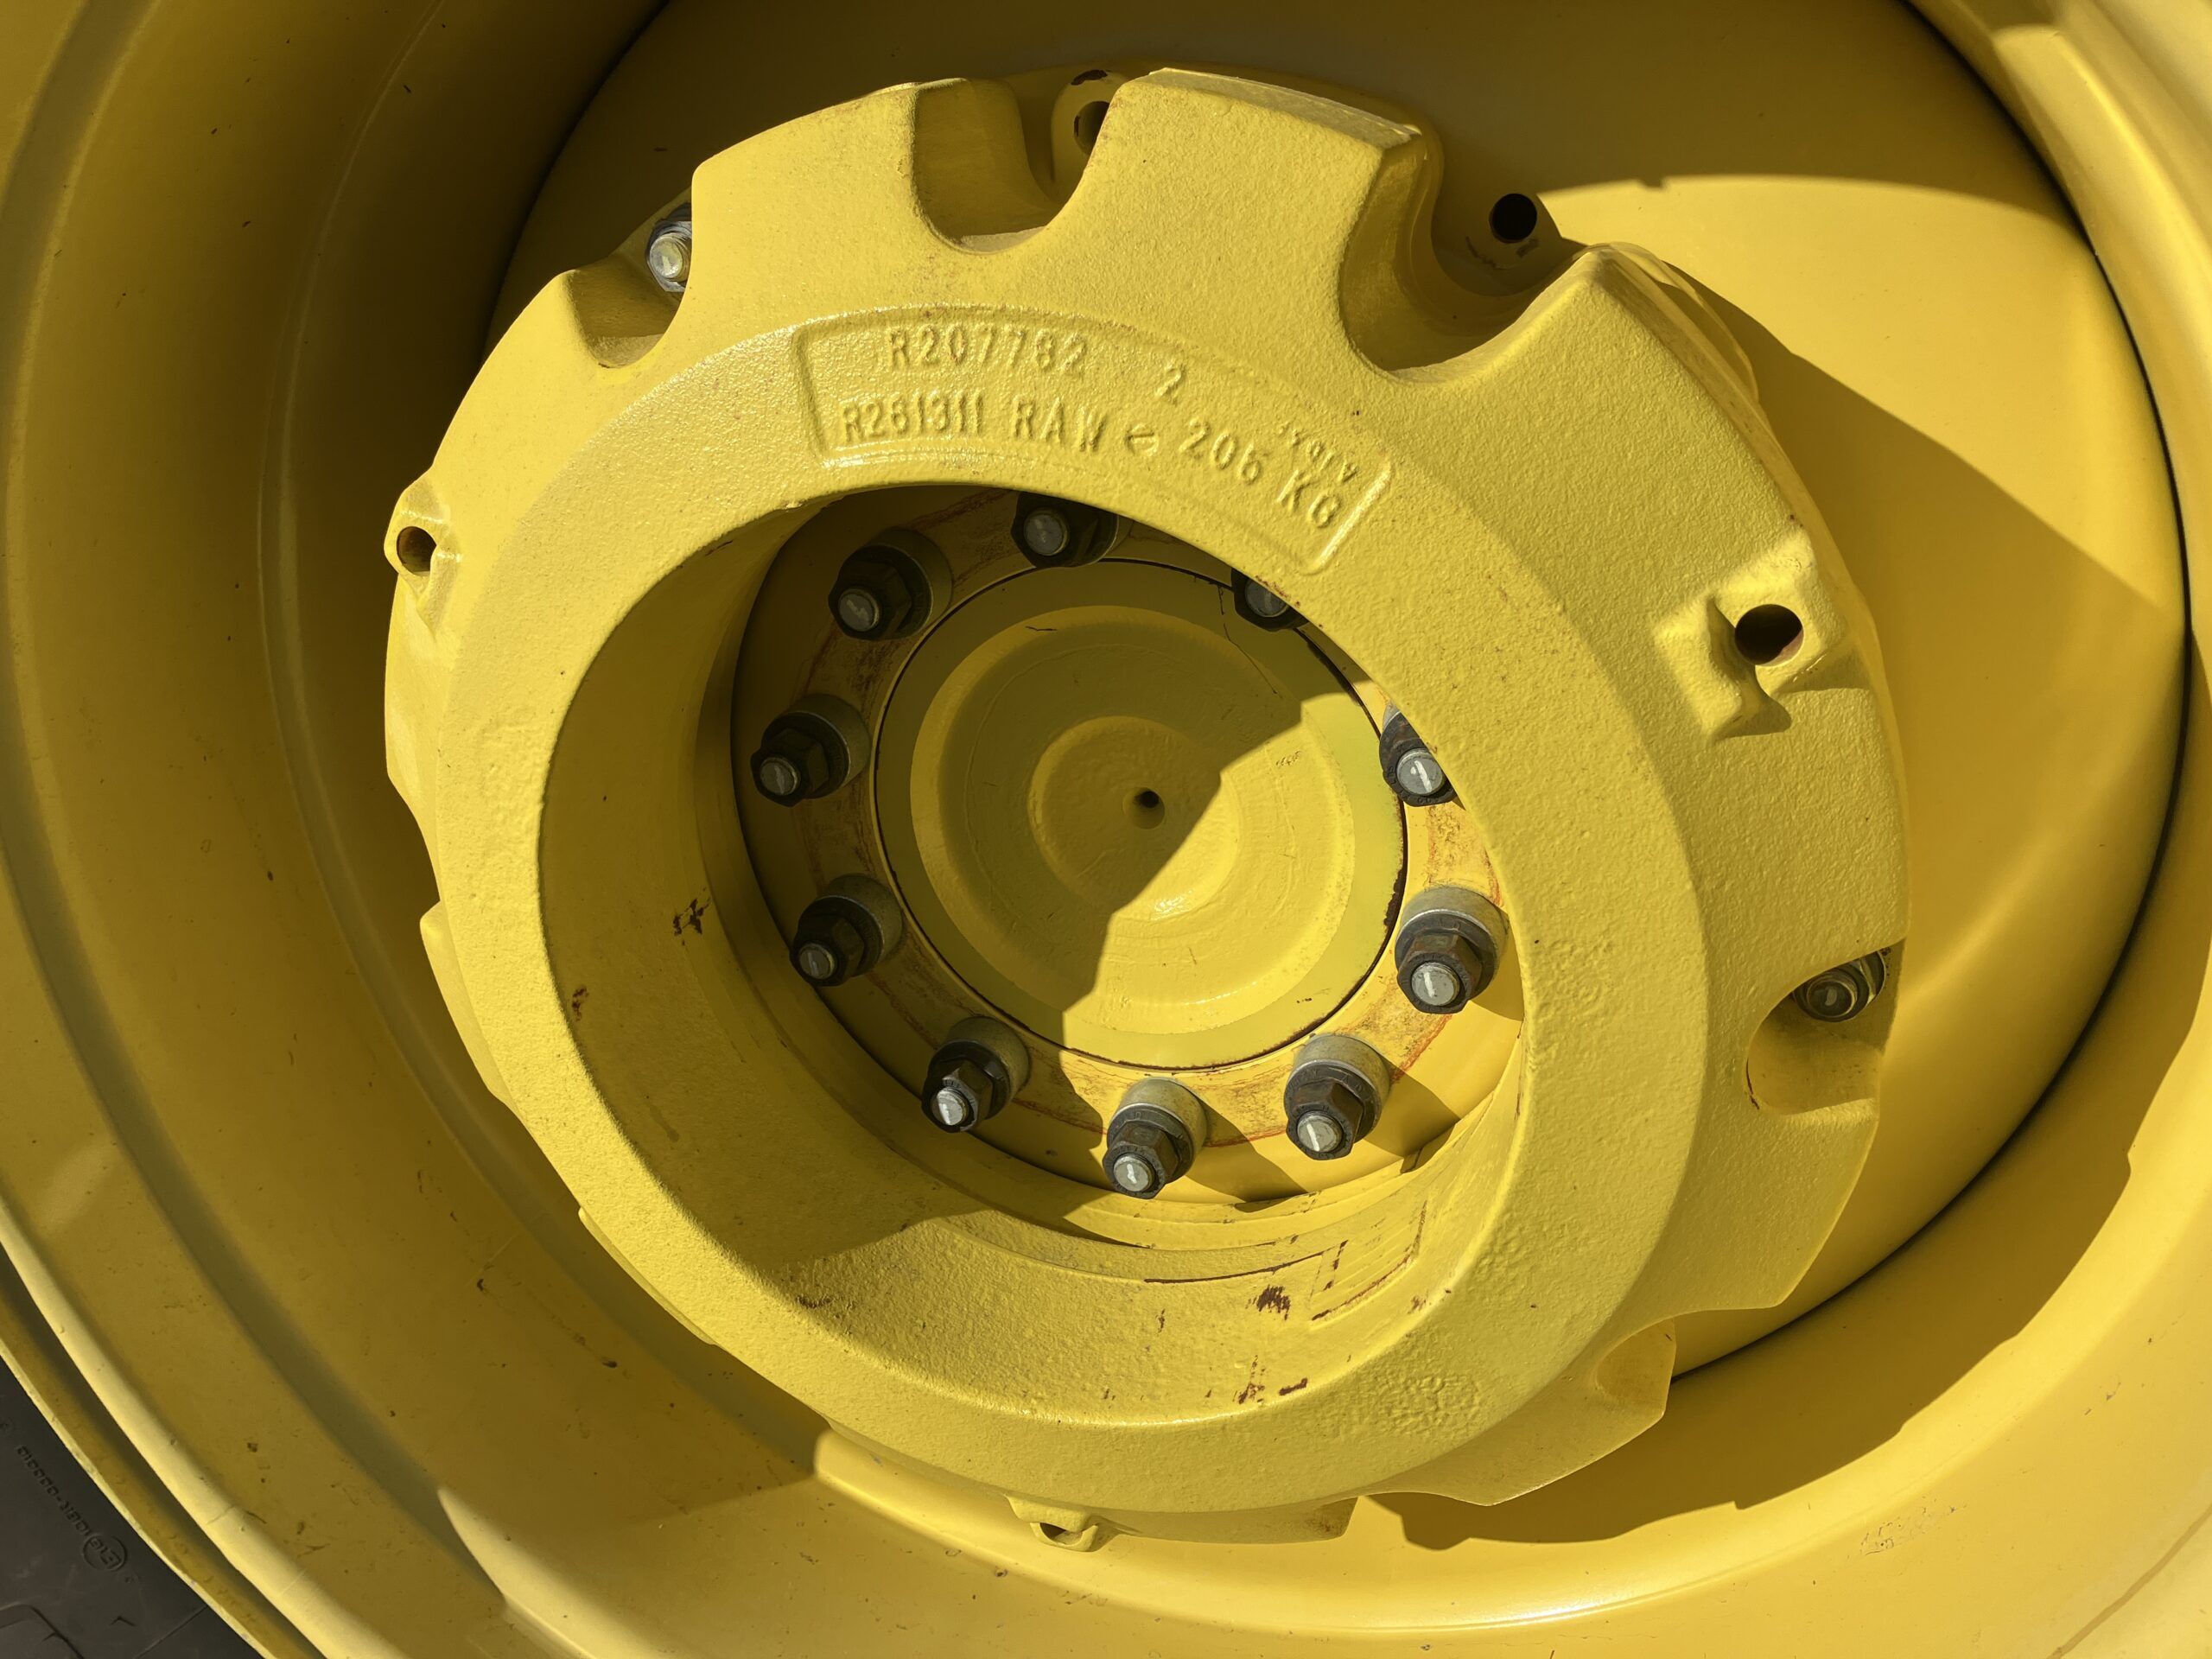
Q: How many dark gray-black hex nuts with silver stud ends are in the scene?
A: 10